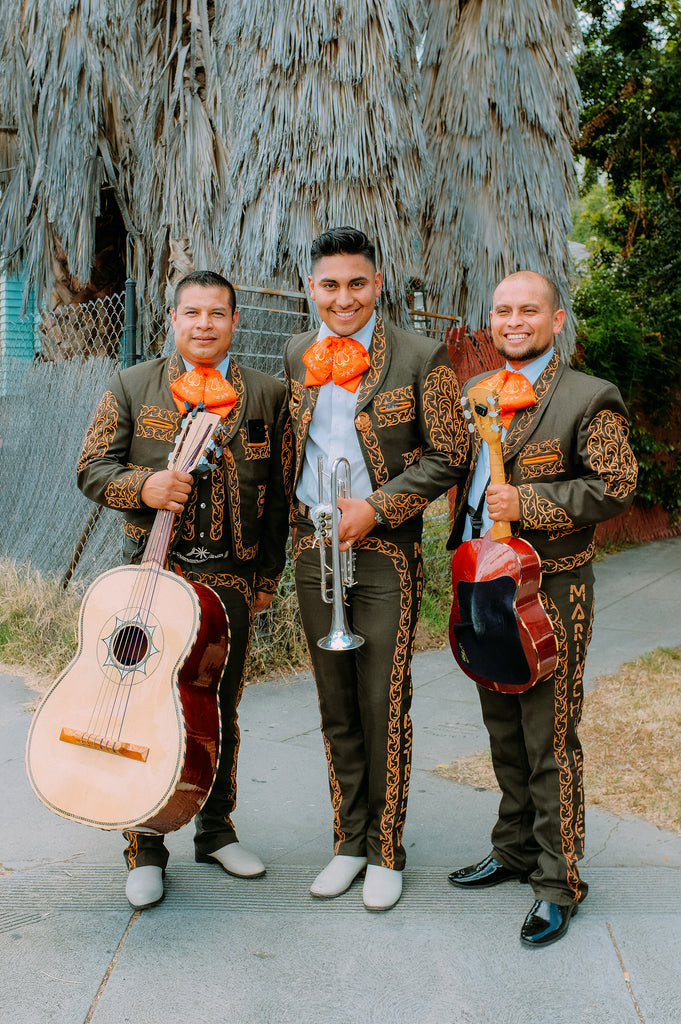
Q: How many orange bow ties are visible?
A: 3